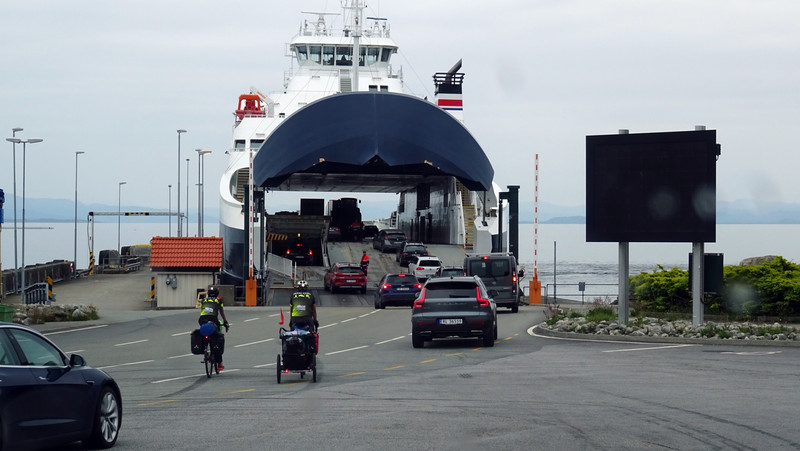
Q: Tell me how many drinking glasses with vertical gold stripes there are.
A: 0